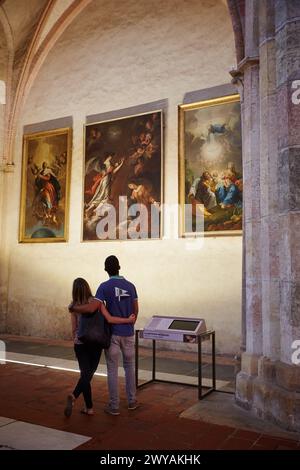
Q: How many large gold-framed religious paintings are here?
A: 3